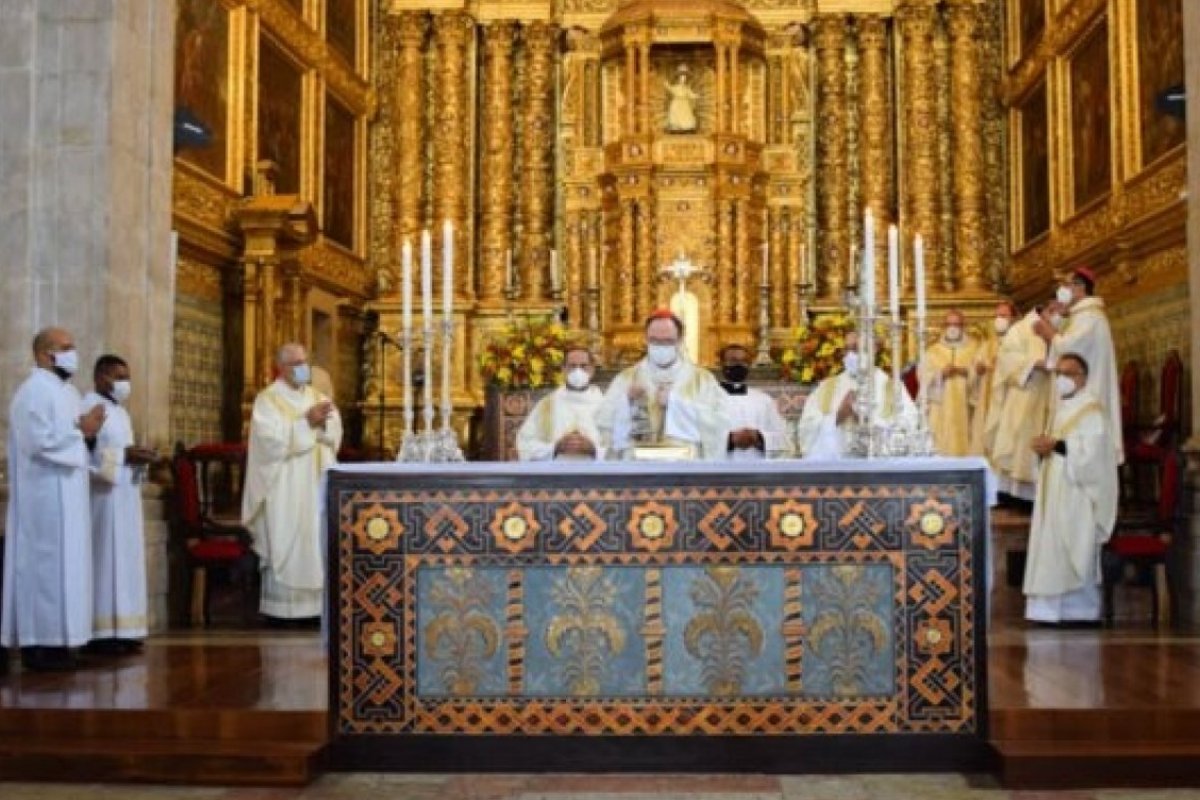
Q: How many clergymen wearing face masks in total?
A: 12